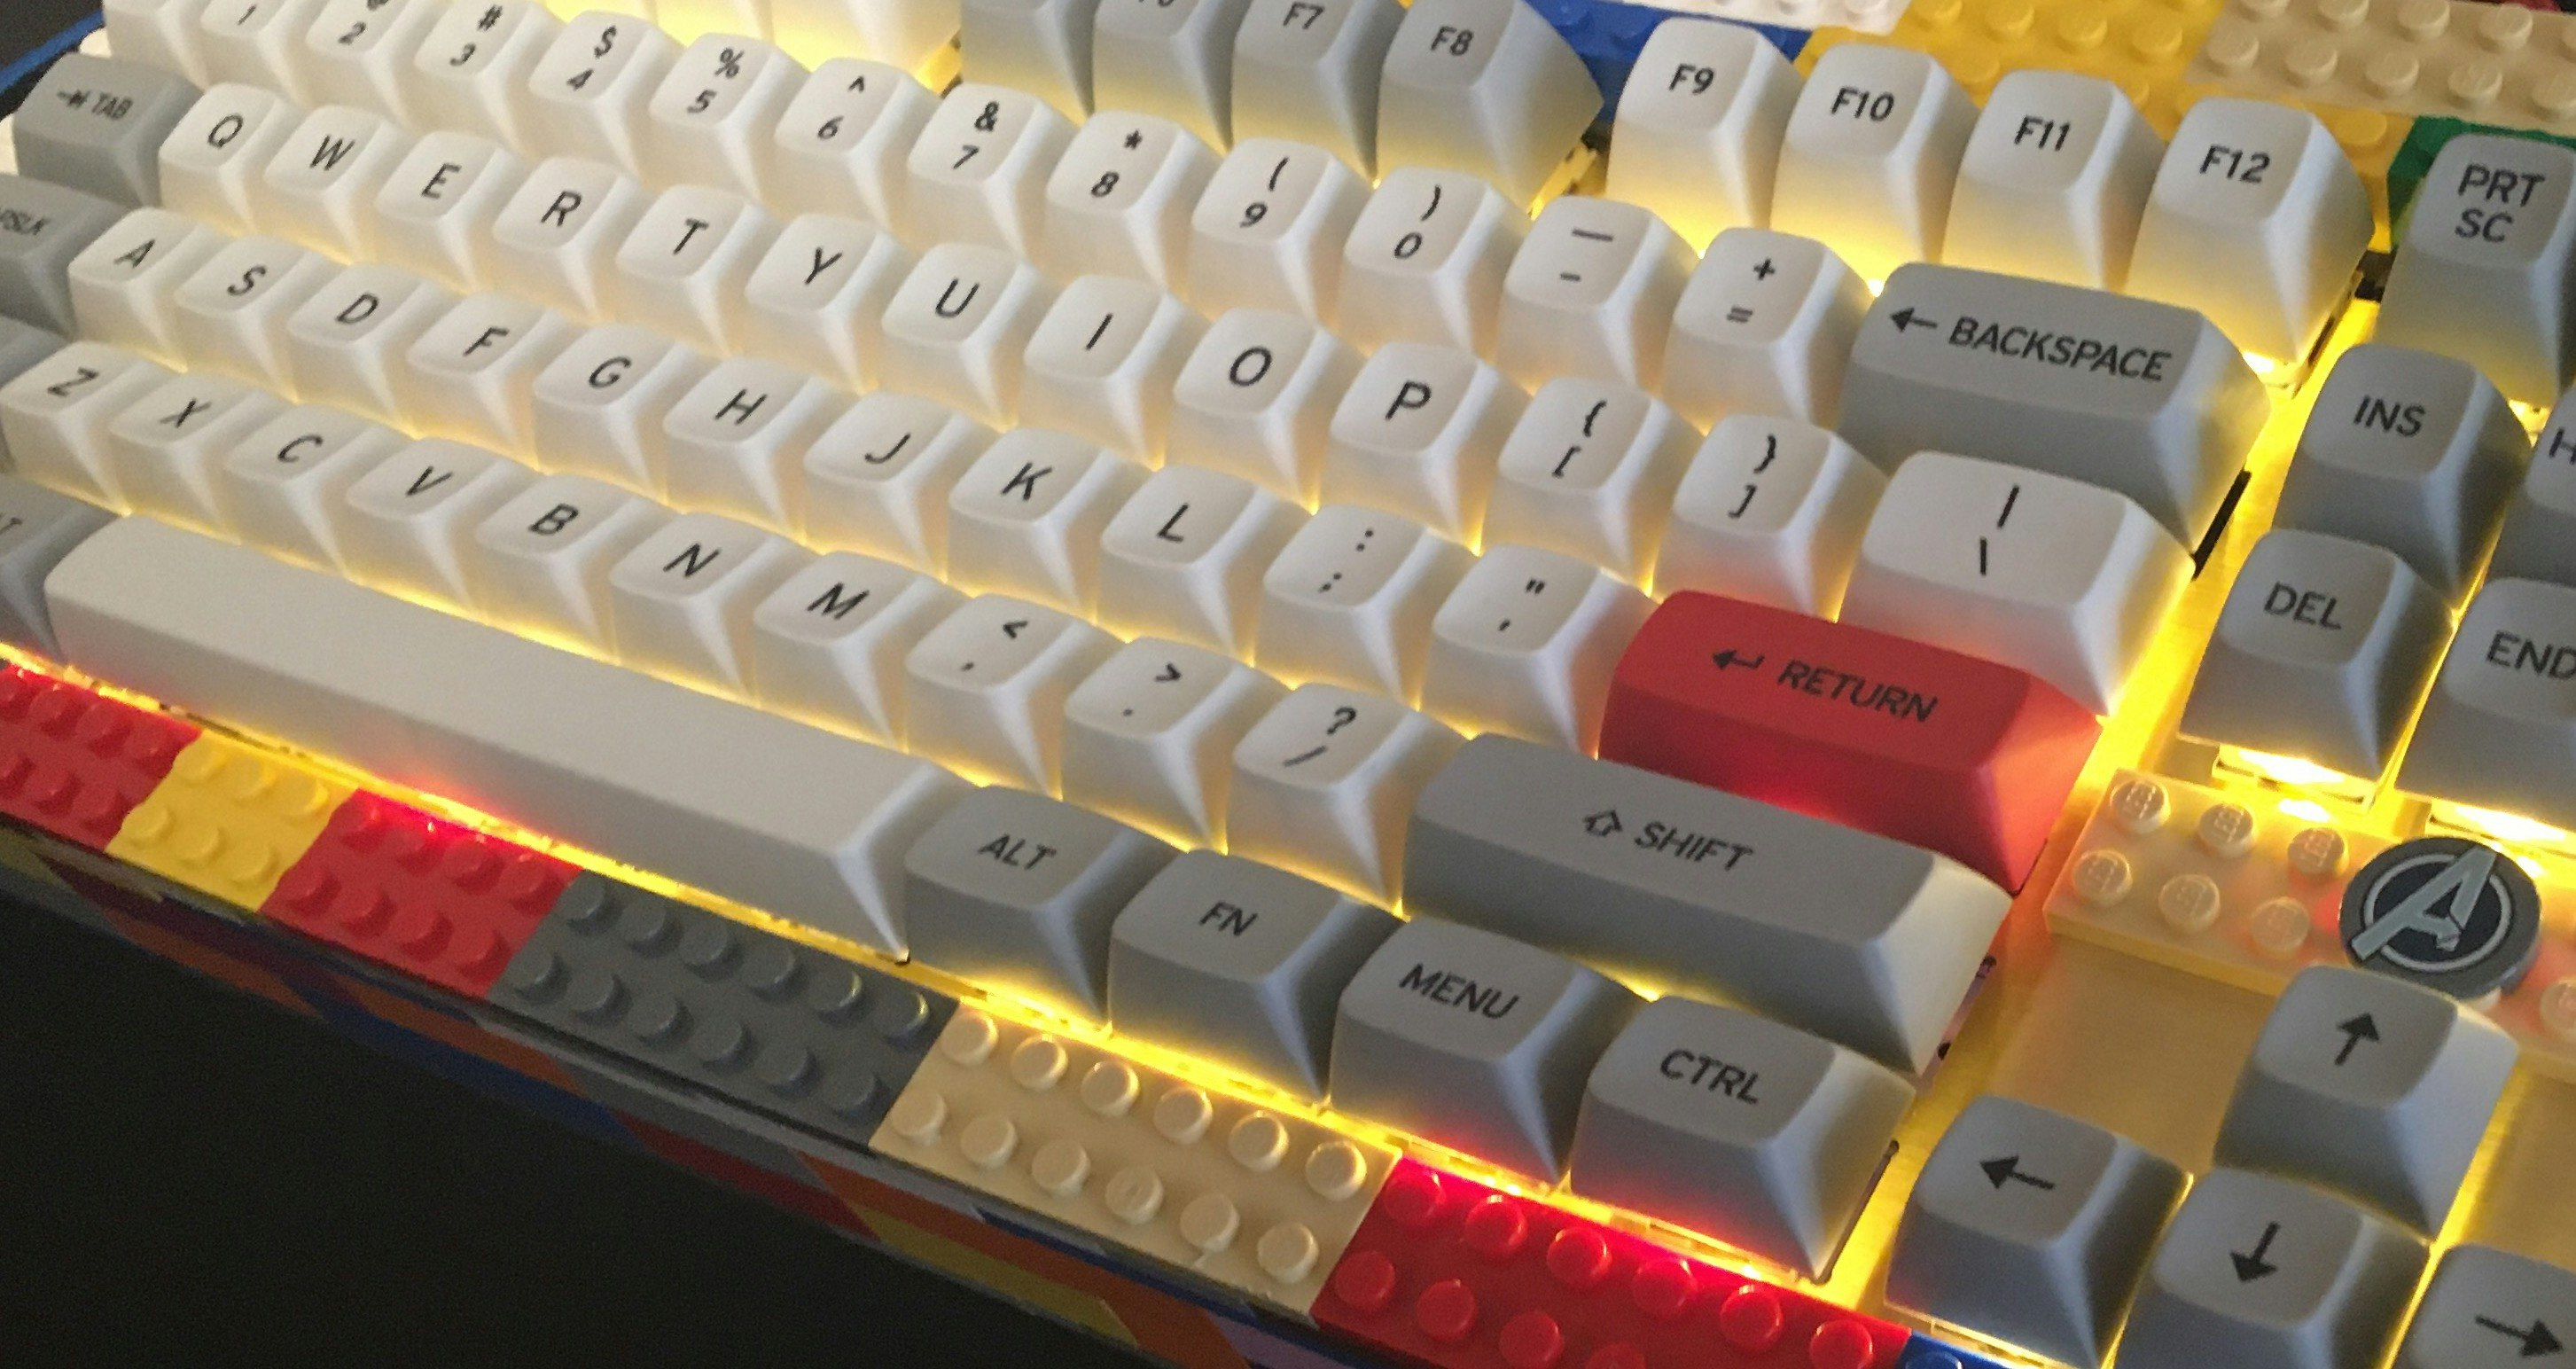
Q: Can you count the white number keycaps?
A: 10